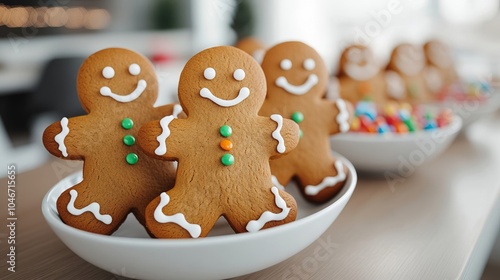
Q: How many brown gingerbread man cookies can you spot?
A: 7